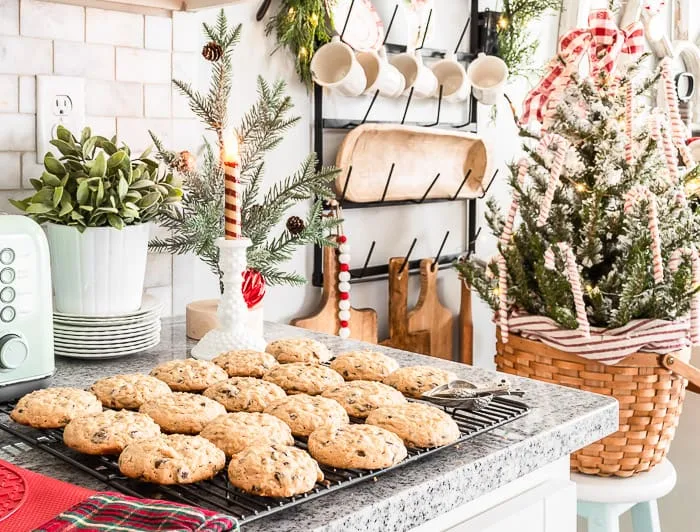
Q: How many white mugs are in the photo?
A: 5